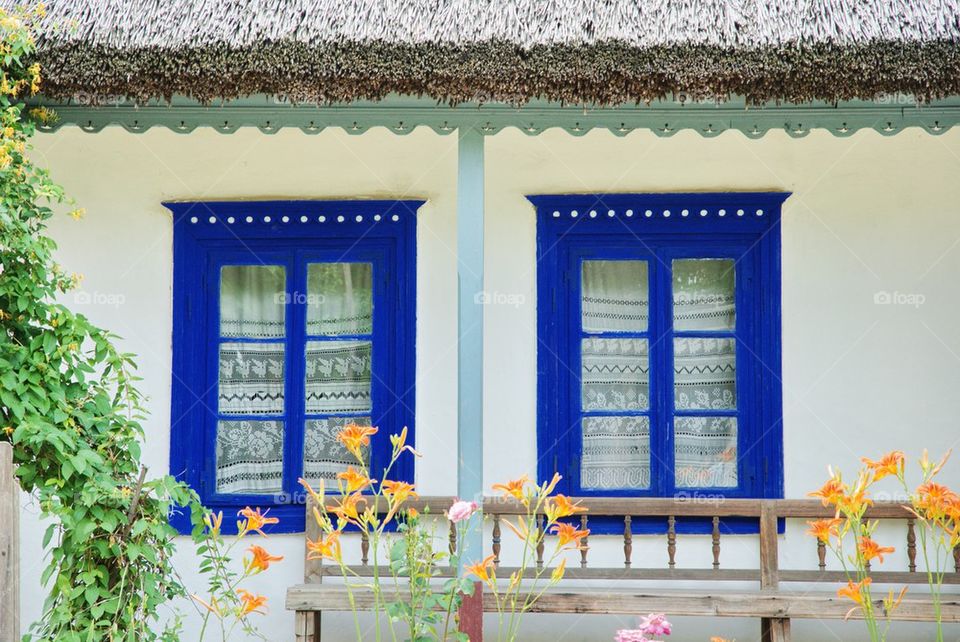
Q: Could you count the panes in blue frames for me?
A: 12